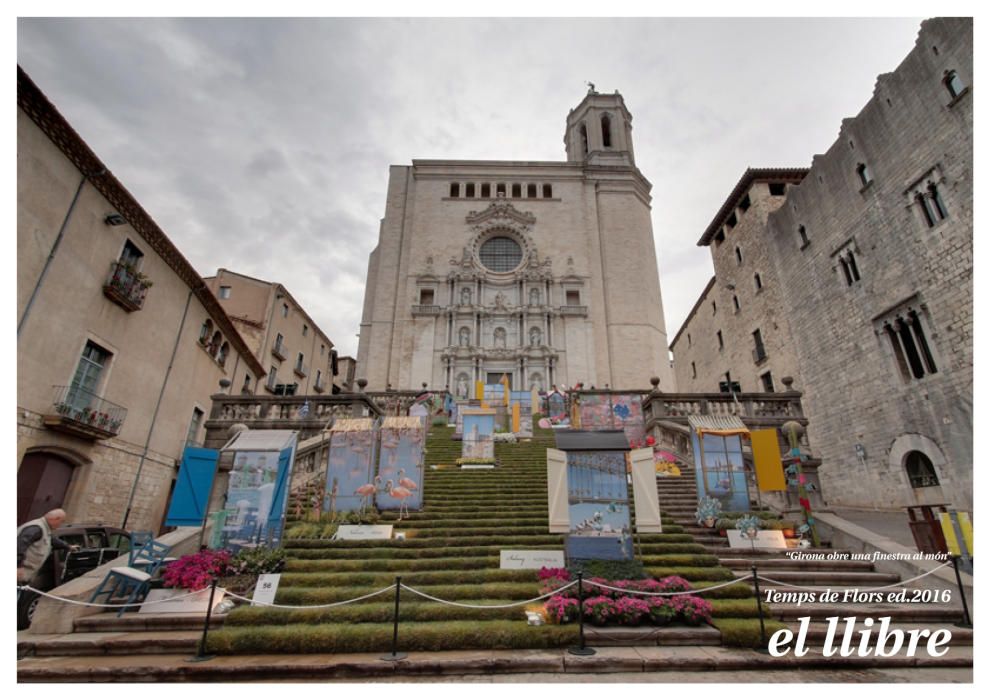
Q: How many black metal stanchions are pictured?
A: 5